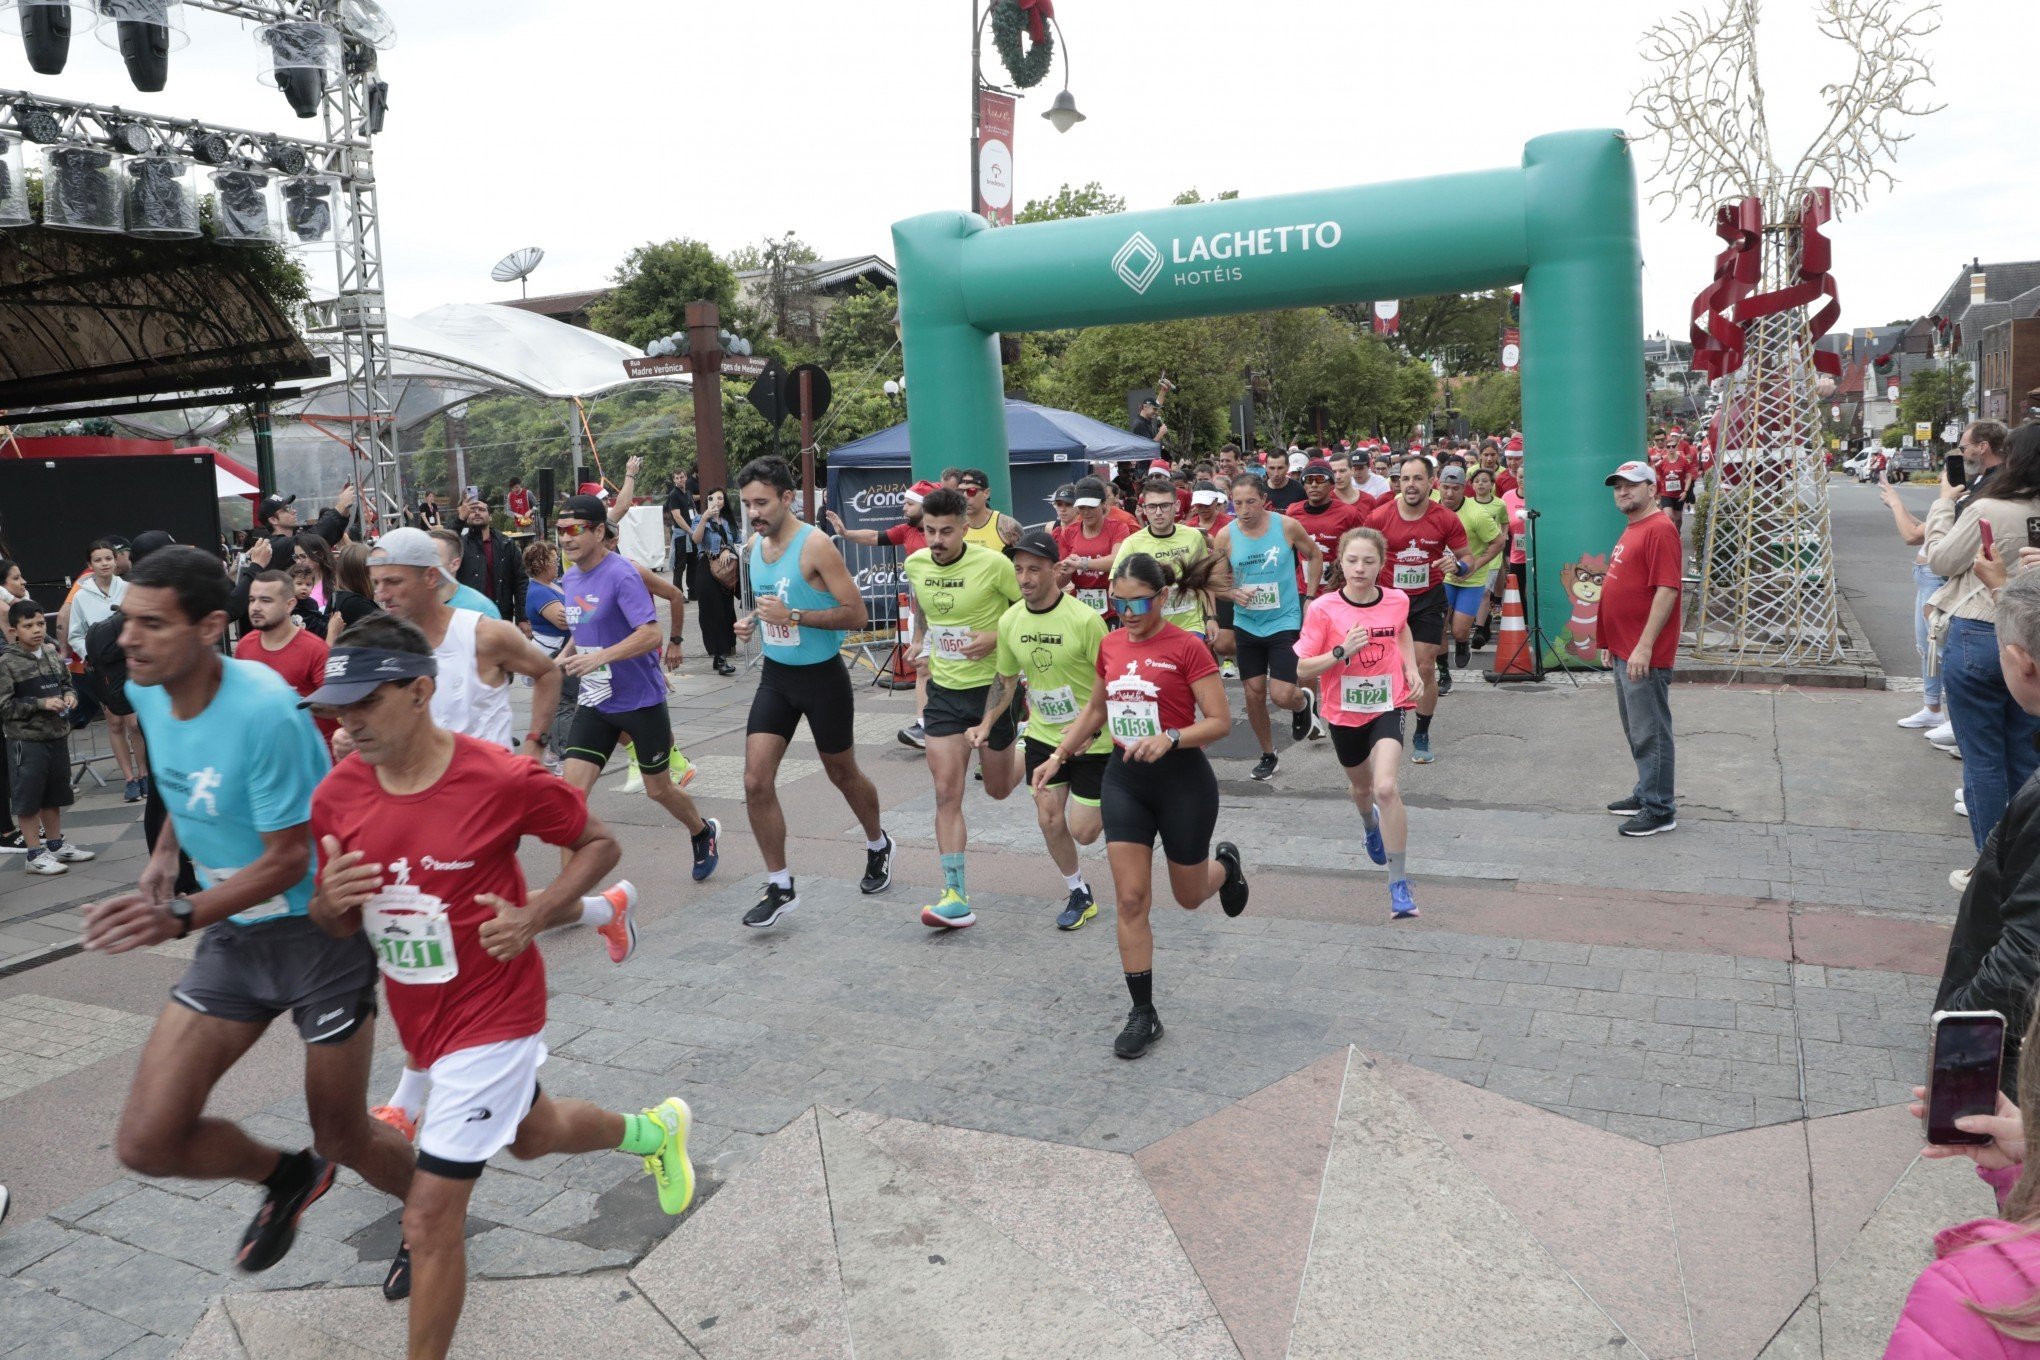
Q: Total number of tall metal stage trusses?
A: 1